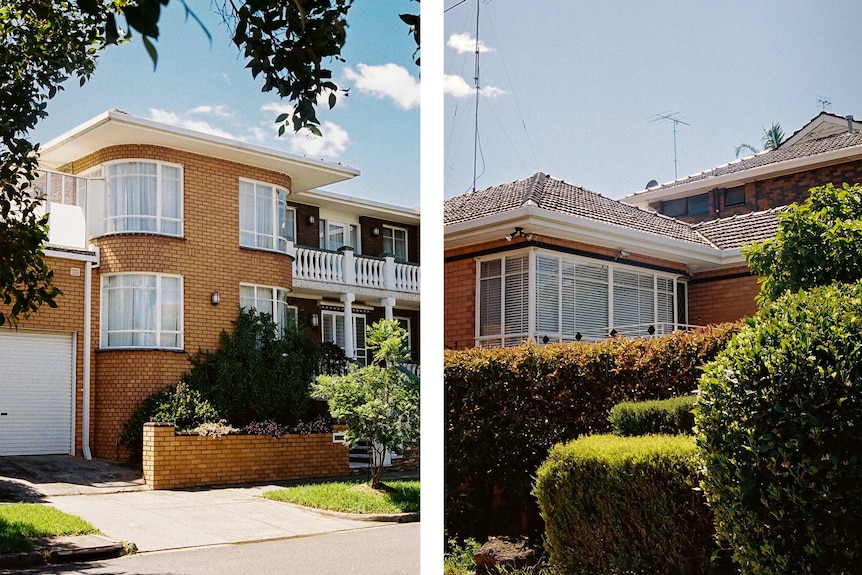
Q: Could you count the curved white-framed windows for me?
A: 4